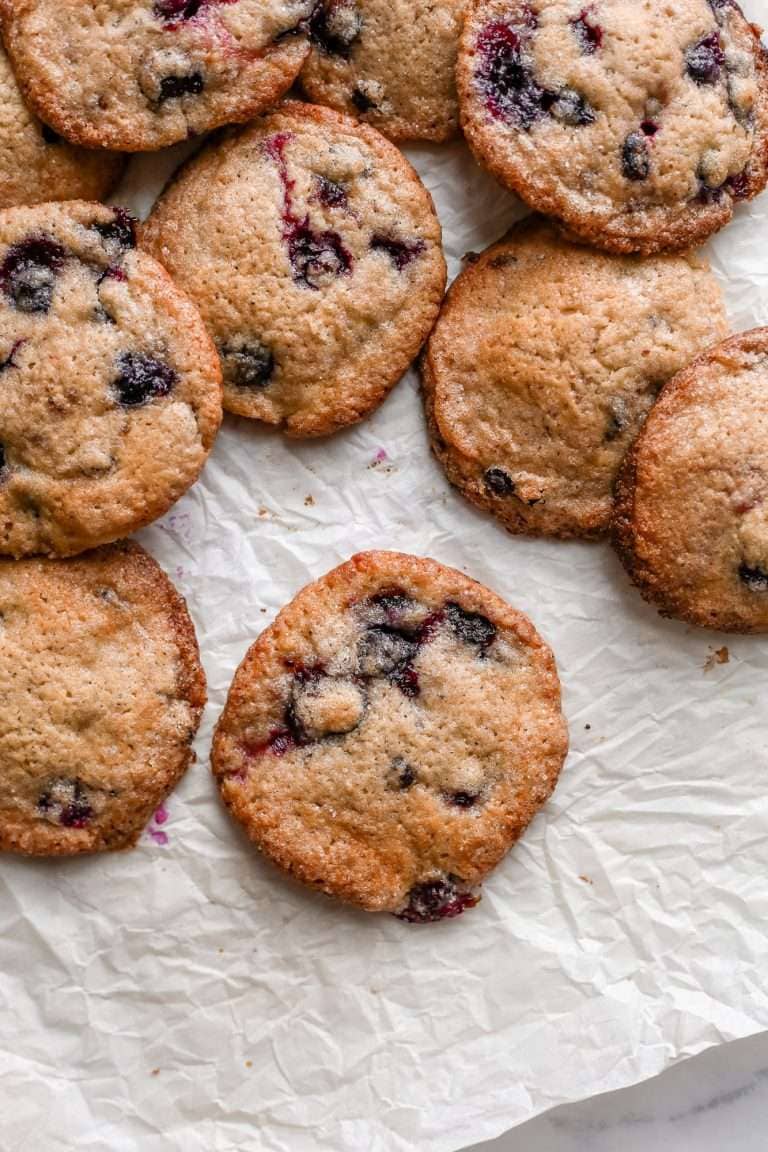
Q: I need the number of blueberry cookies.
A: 10